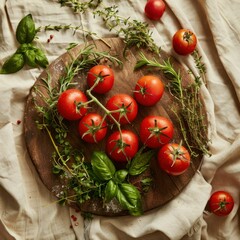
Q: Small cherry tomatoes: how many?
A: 11